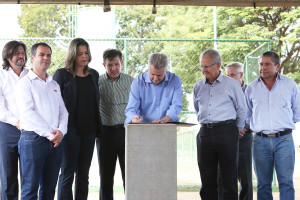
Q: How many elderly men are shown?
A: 3